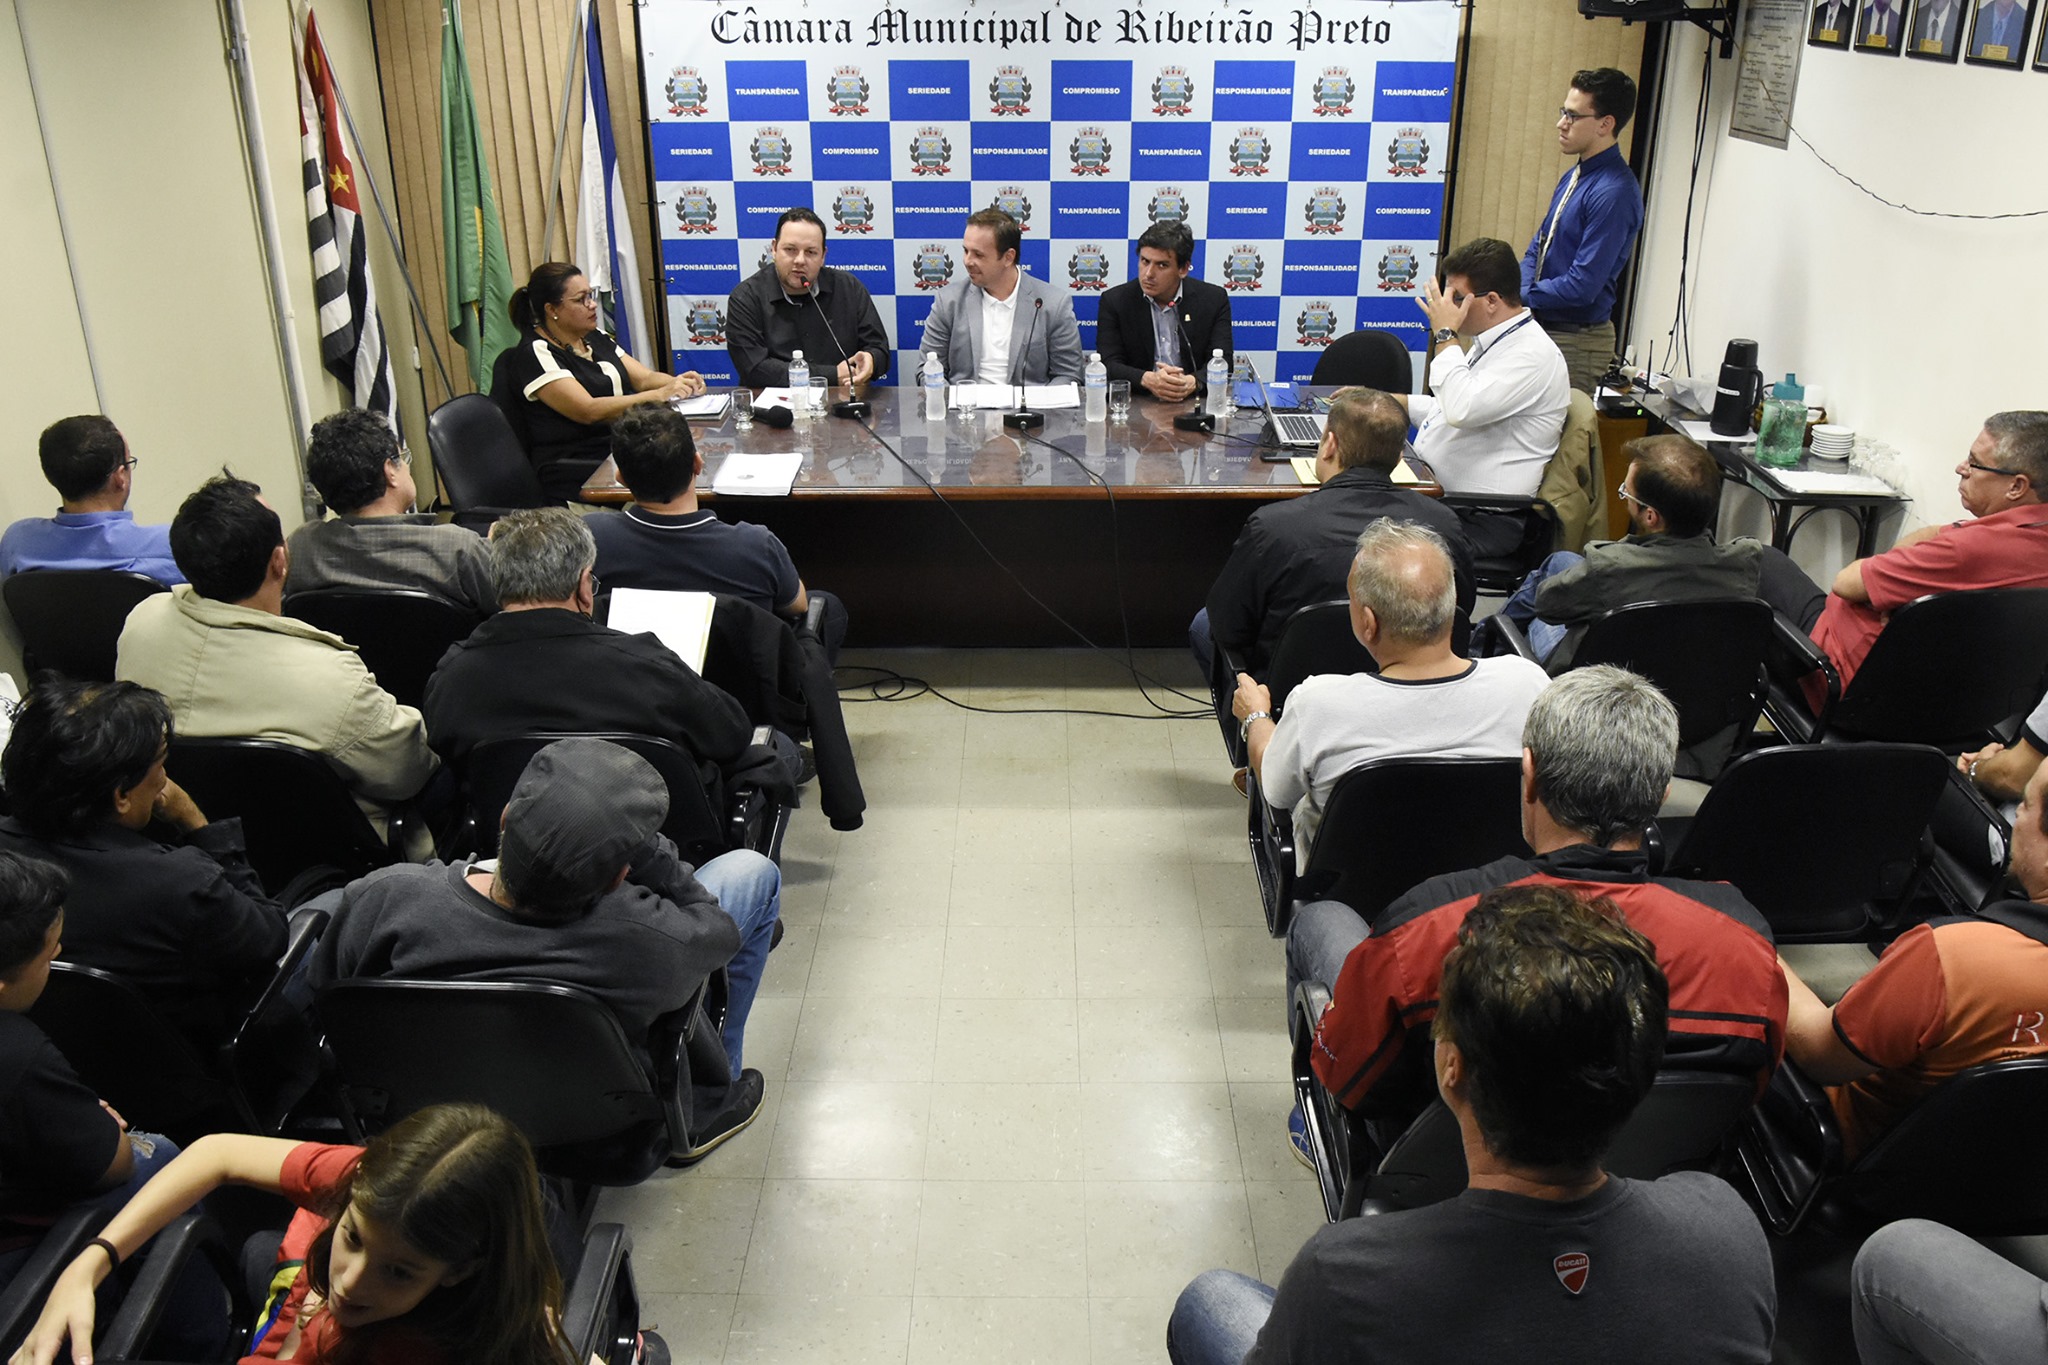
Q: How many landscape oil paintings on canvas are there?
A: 0